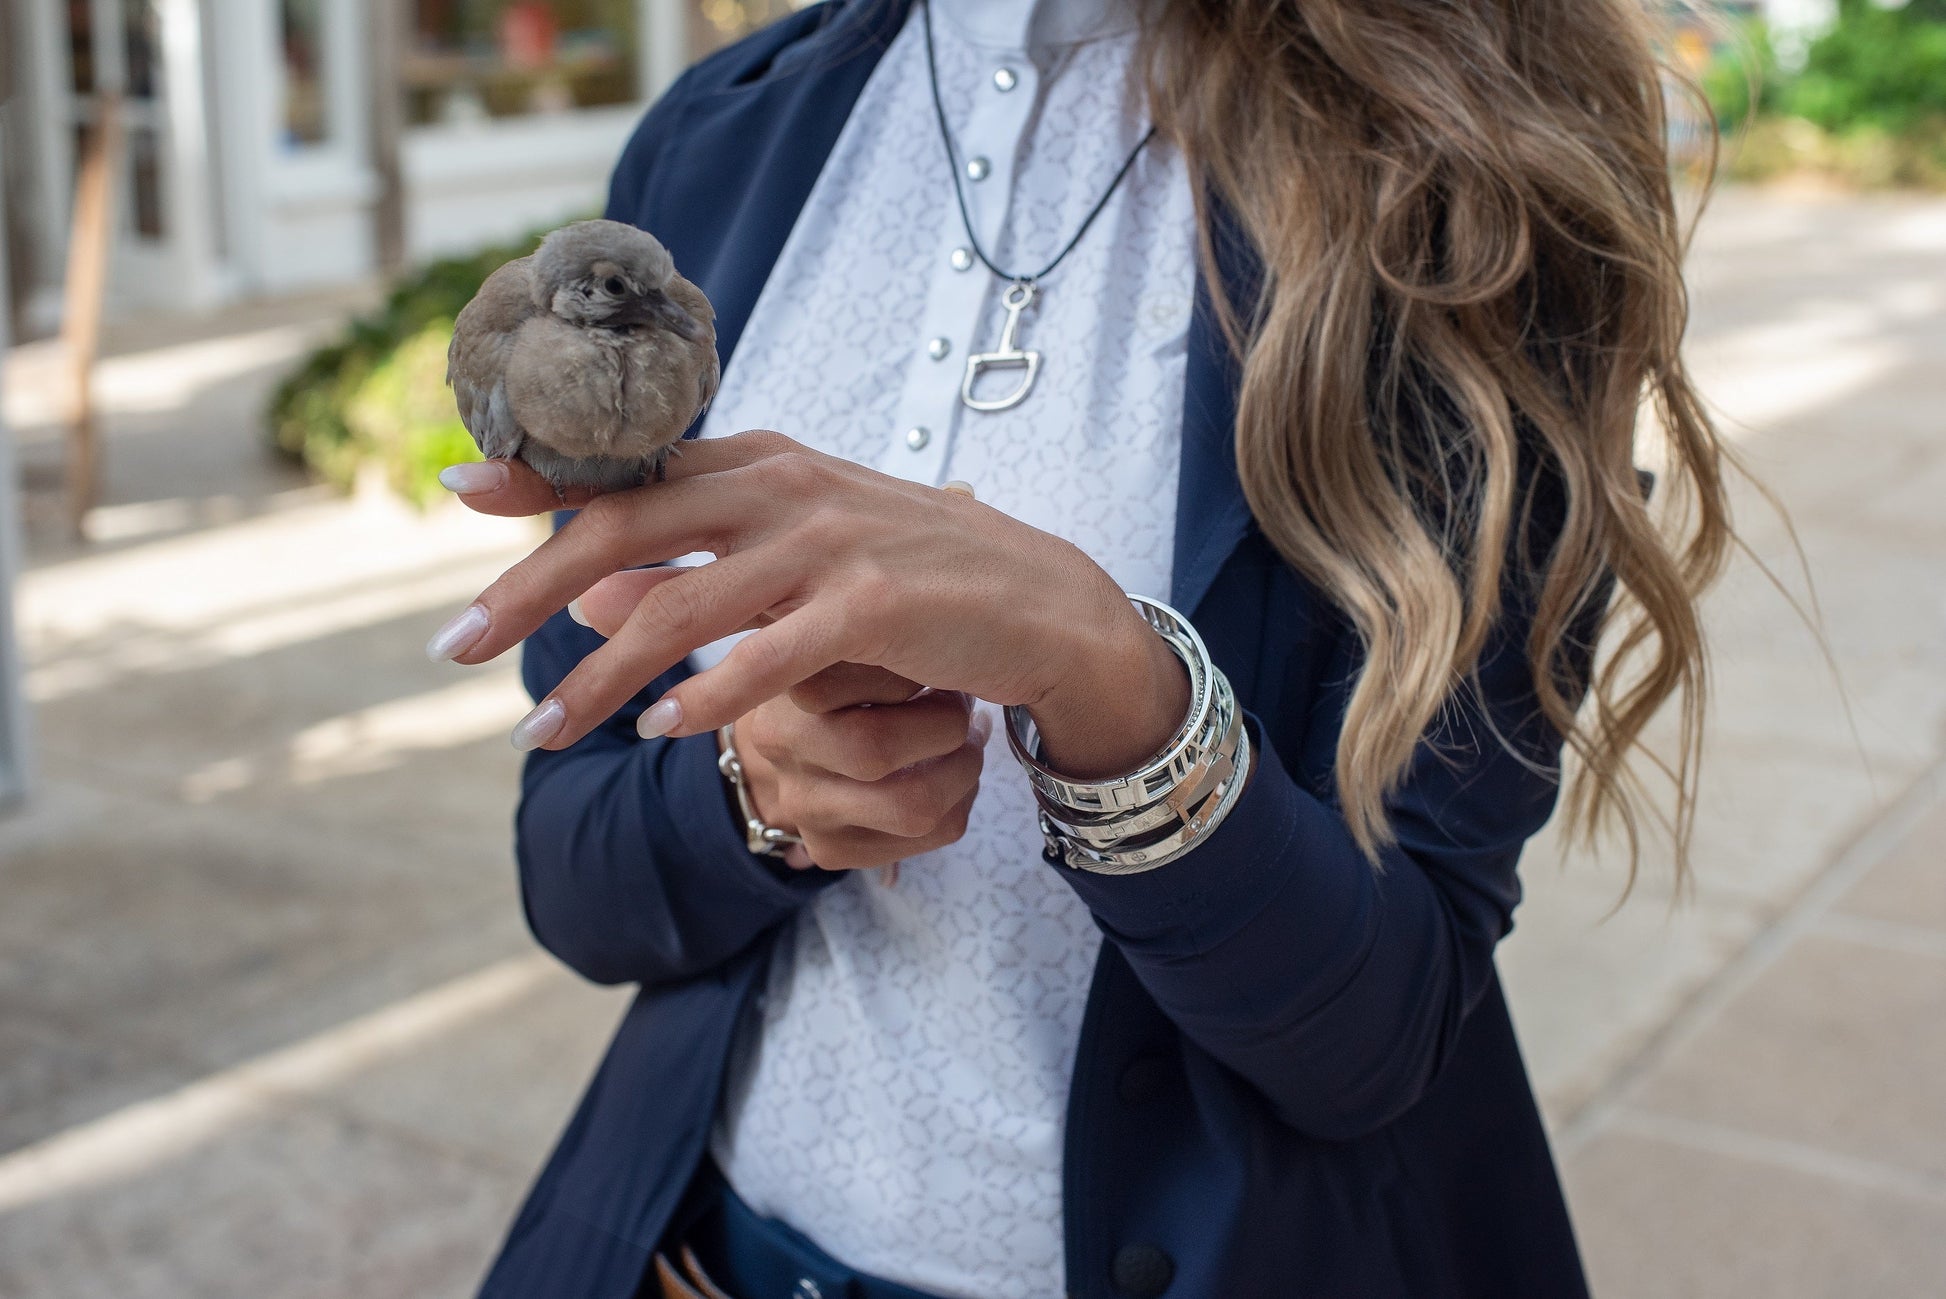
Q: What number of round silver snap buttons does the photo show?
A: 5